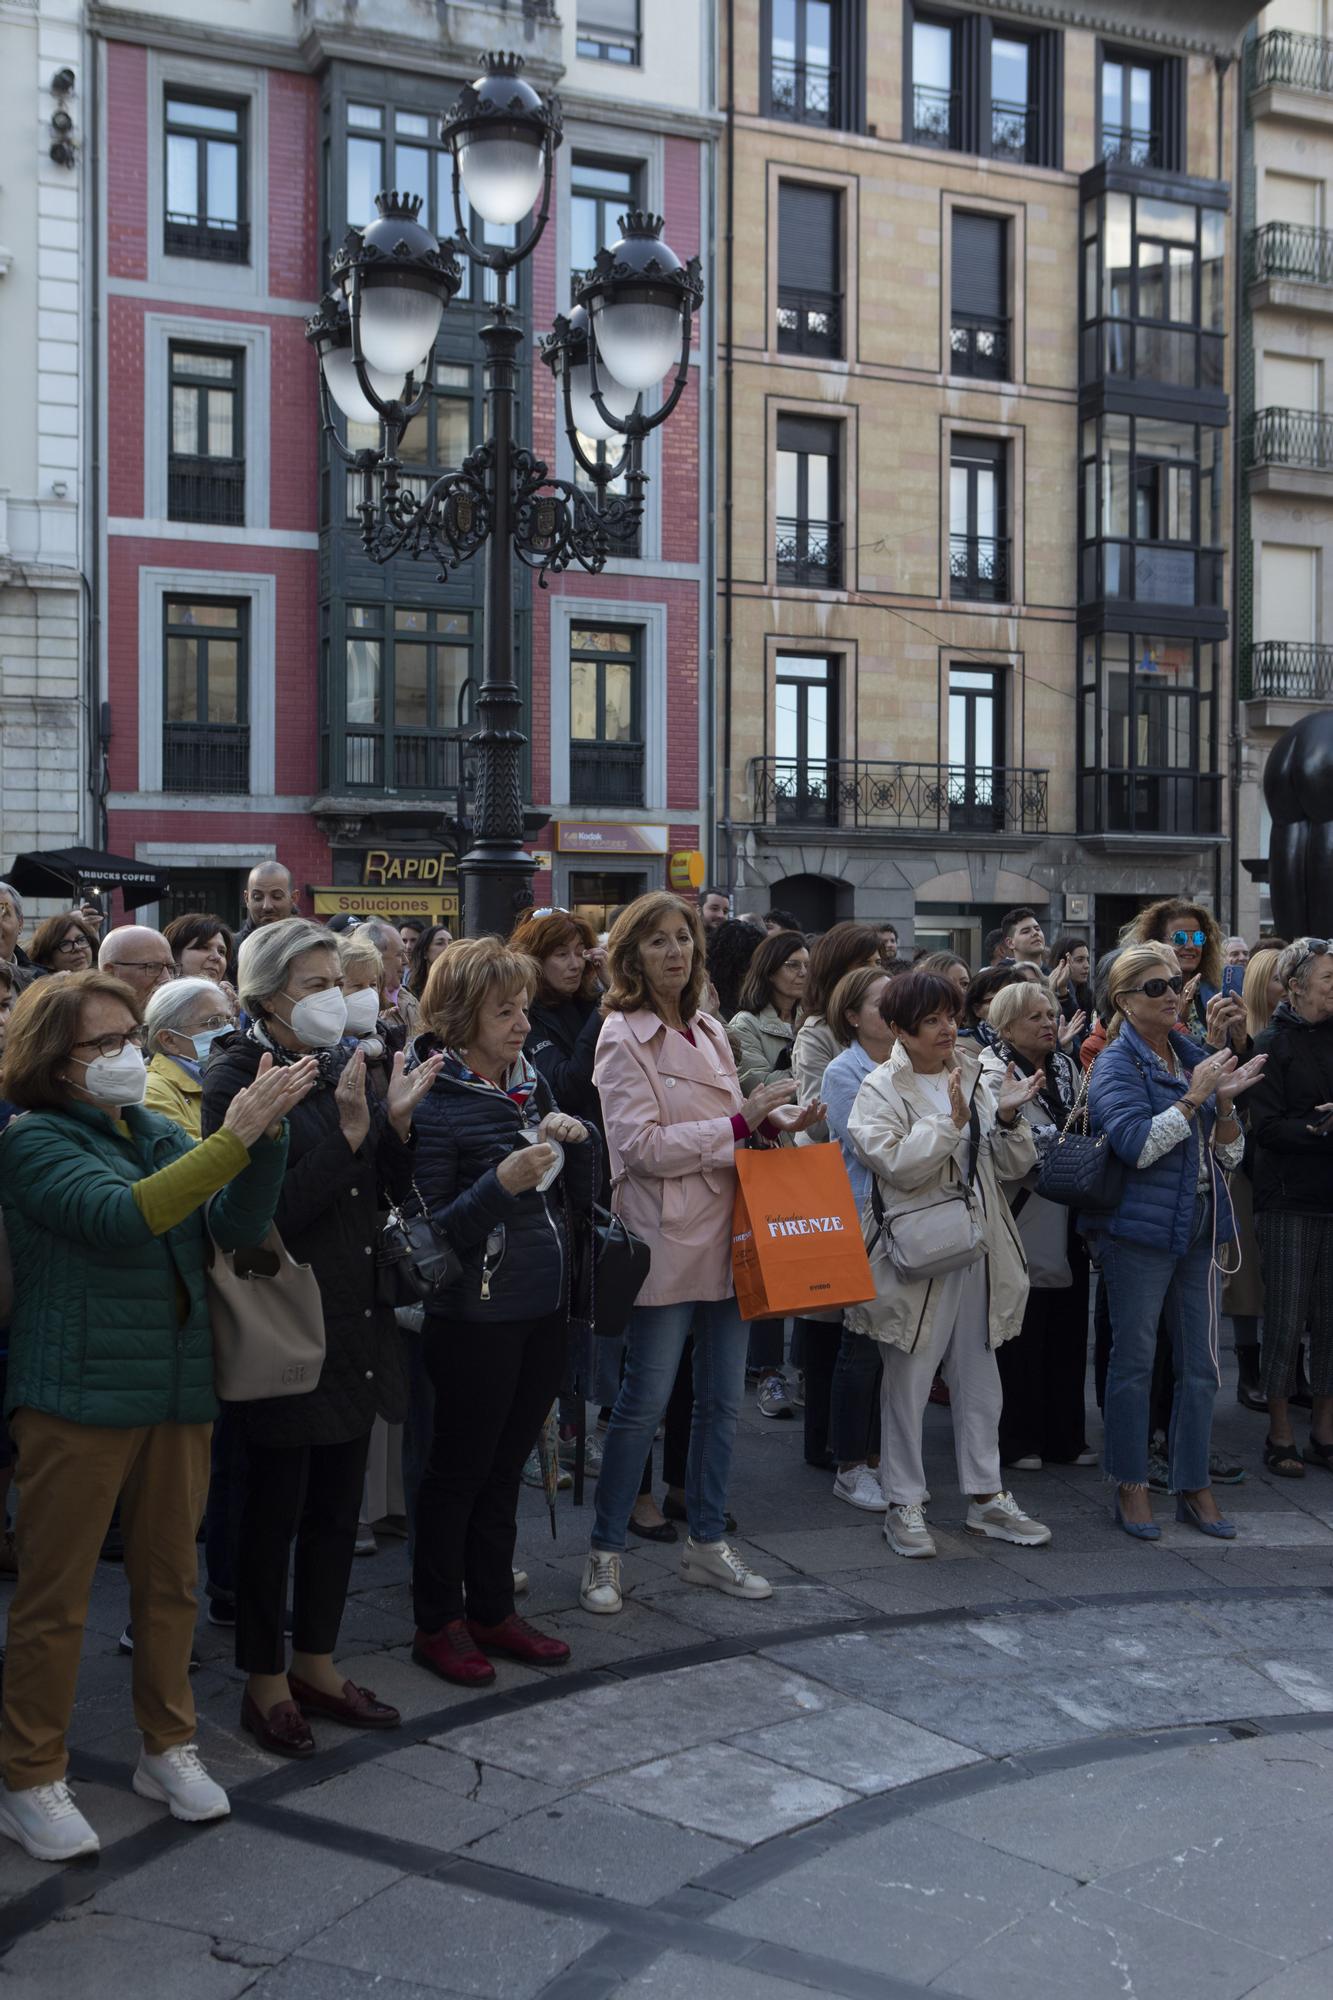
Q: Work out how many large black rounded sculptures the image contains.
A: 1